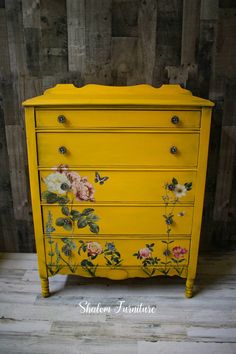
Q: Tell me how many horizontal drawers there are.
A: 5